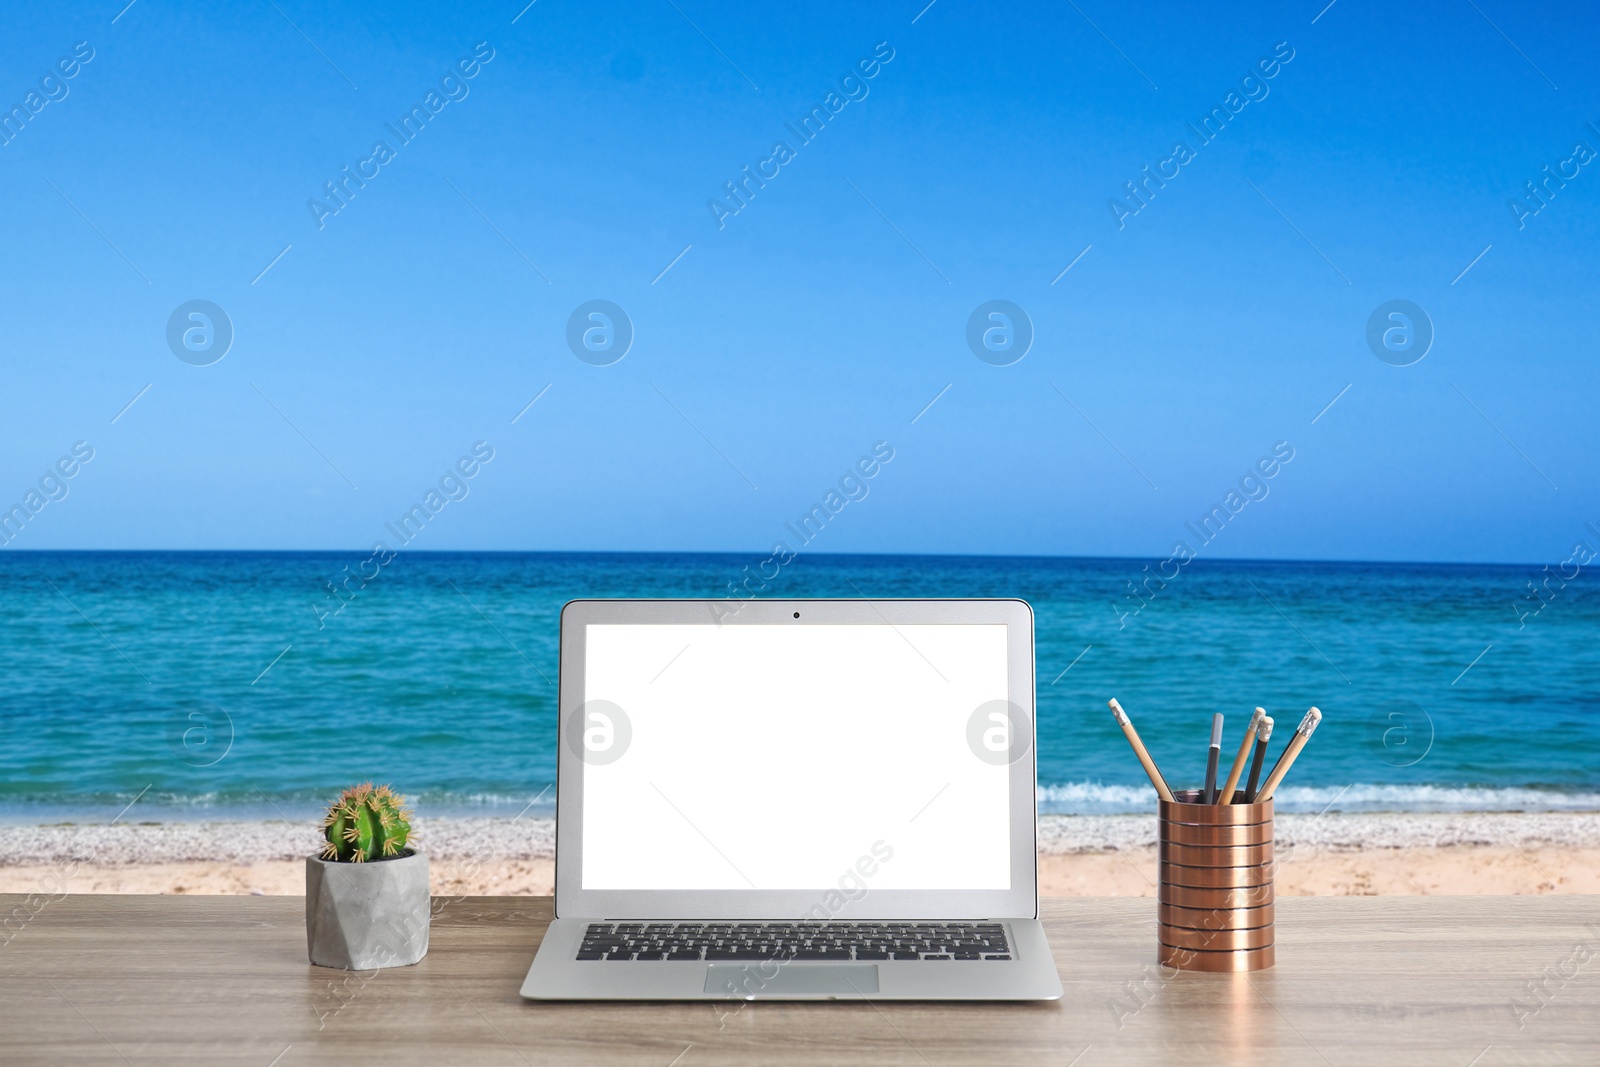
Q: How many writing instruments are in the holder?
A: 5